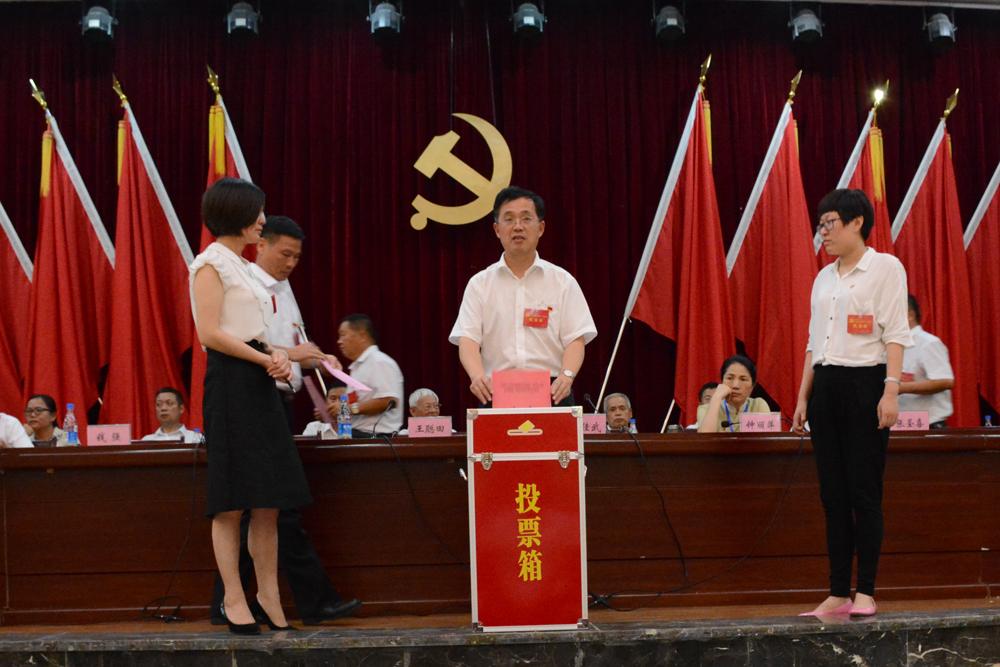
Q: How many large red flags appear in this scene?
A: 9